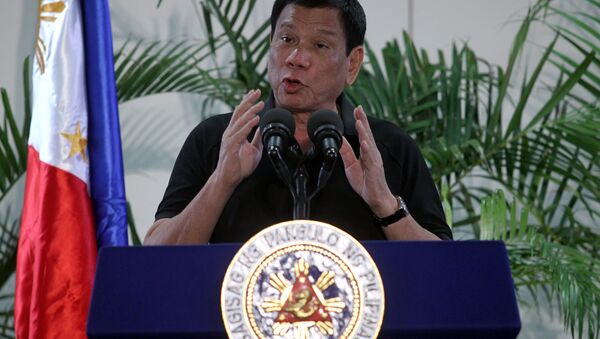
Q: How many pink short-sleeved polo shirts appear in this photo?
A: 0